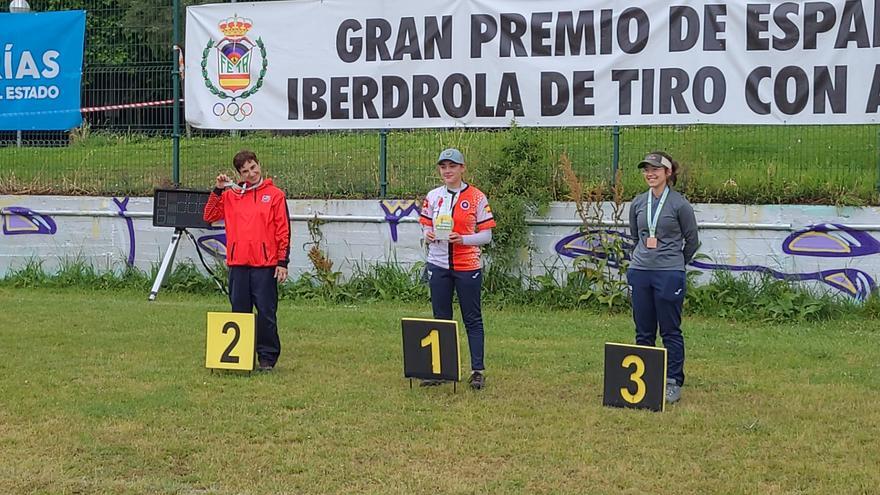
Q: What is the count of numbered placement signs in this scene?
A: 3